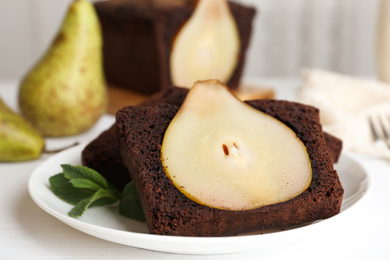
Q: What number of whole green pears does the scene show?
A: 2